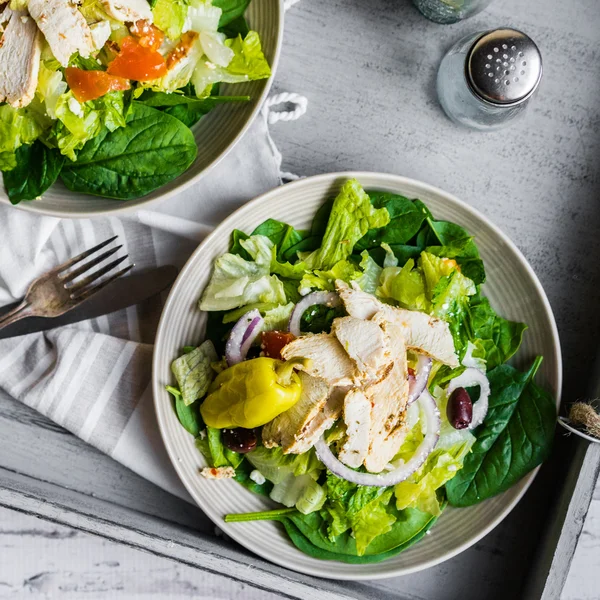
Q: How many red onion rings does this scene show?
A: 5